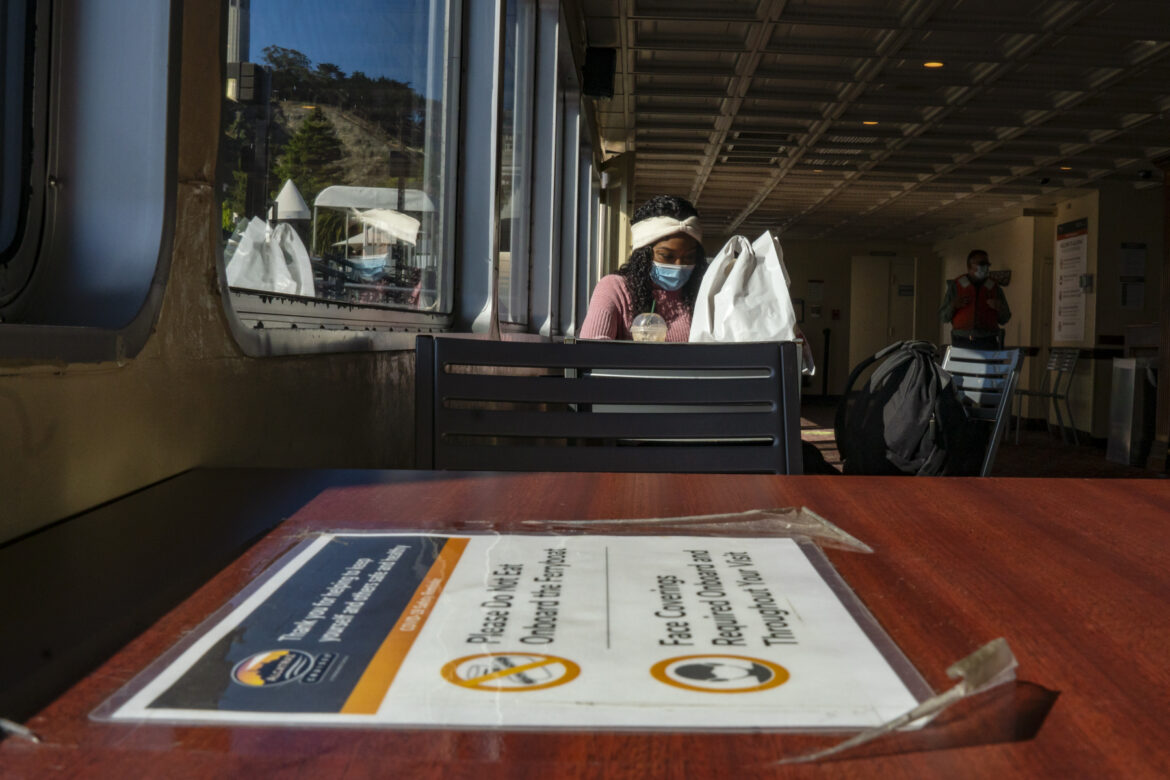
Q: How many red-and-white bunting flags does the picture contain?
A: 0